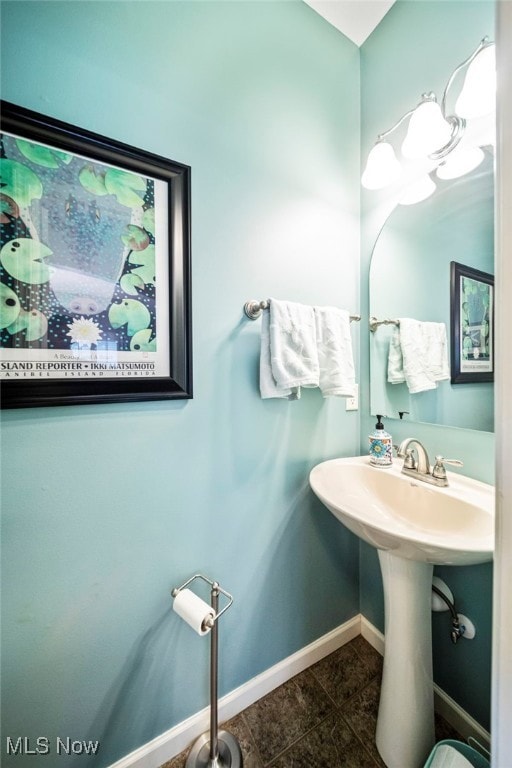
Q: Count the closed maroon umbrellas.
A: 0